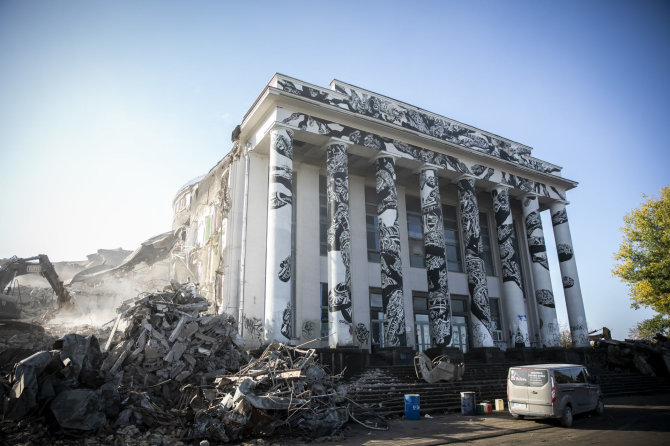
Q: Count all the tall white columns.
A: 8